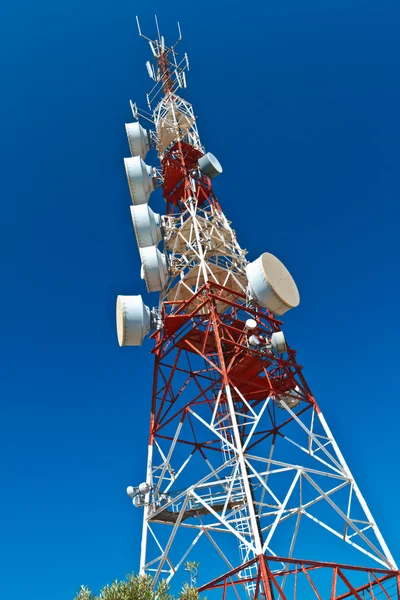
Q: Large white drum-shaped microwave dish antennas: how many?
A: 6